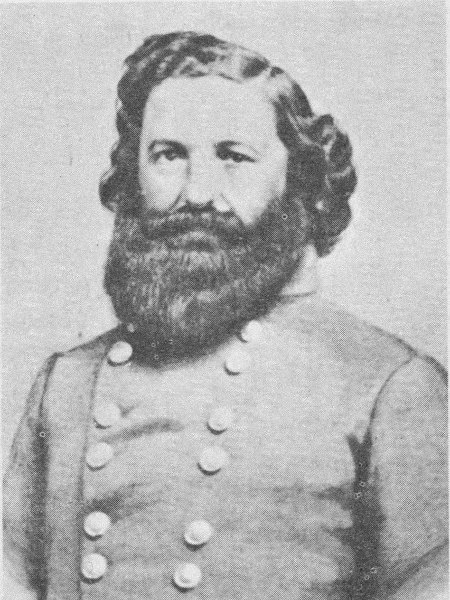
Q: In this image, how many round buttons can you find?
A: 11